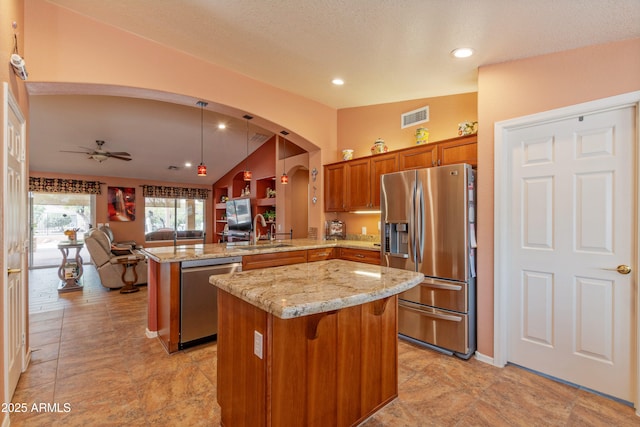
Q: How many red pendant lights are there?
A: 3